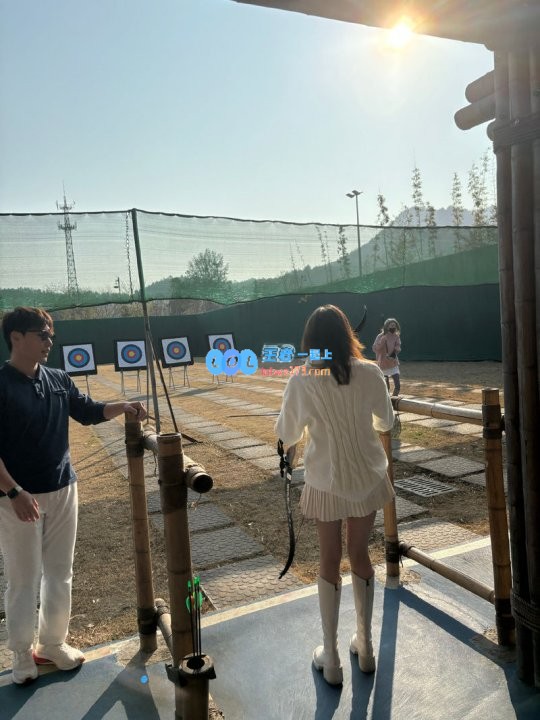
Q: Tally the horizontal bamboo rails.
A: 4